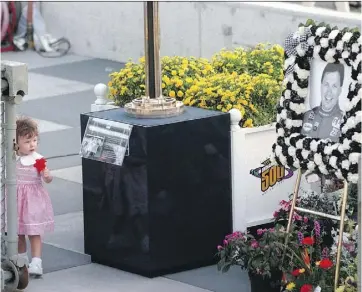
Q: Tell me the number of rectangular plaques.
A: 1